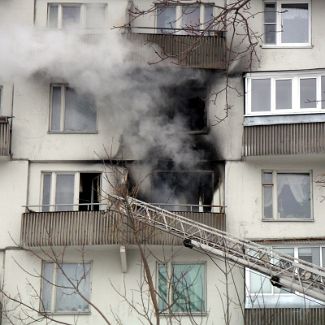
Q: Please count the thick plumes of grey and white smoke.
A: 1